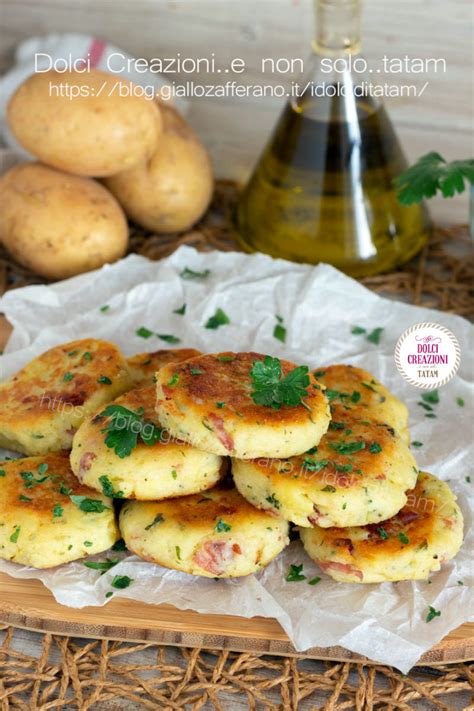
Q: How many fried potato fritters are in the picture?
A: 9